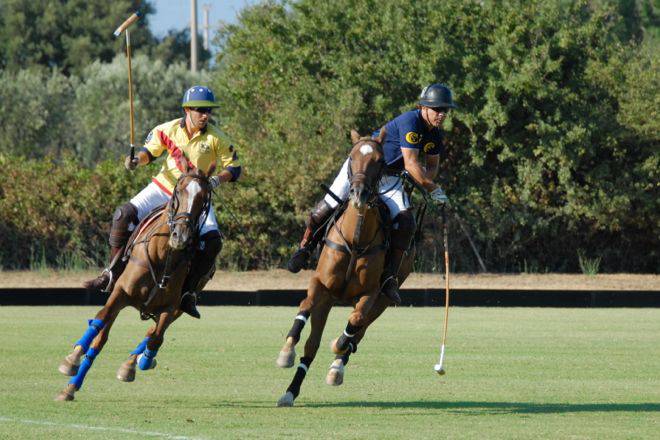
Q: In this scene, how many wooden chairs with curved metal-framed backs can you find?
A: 0